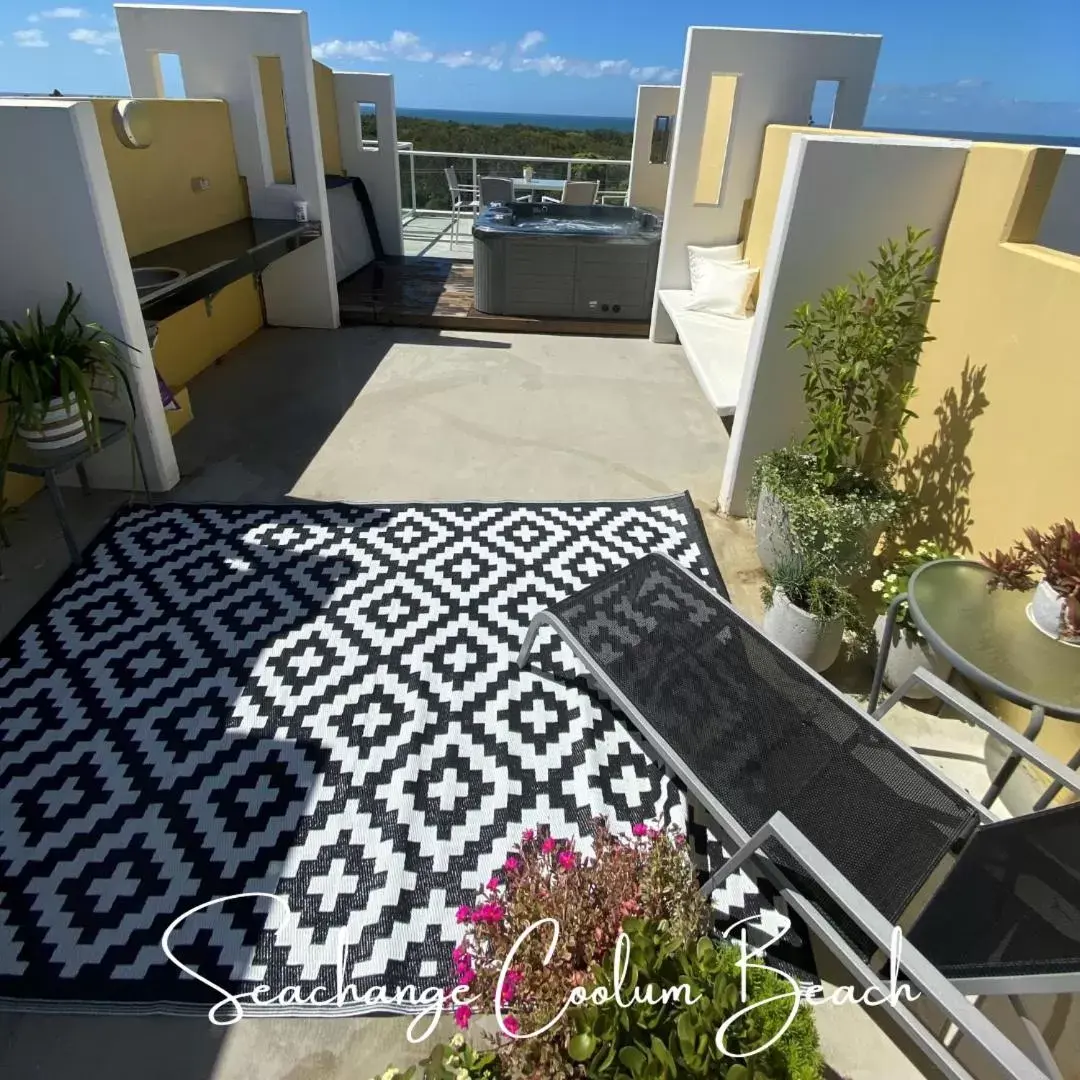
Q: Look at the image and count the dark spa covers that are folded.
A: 1